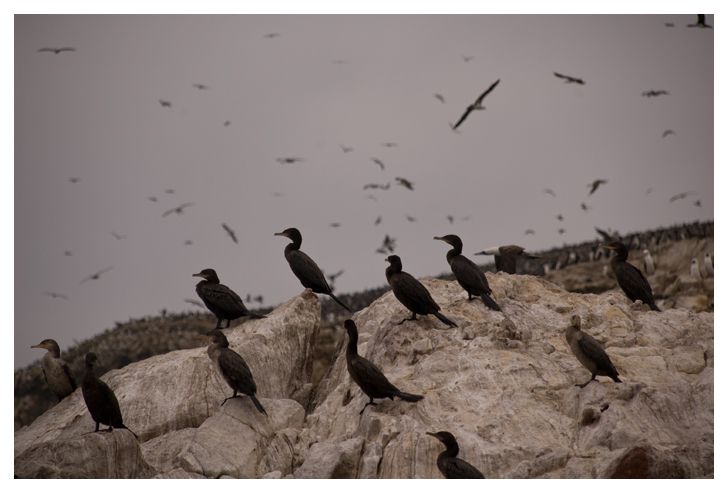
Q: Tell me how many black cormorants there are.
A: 11